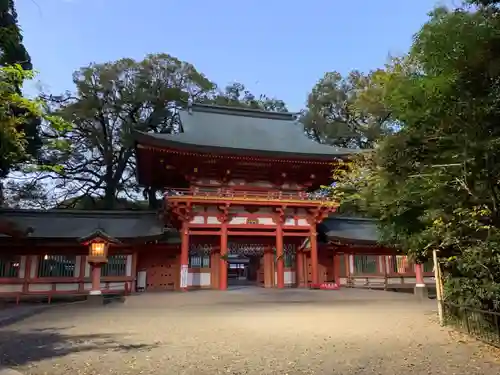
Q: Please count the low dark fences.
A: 1